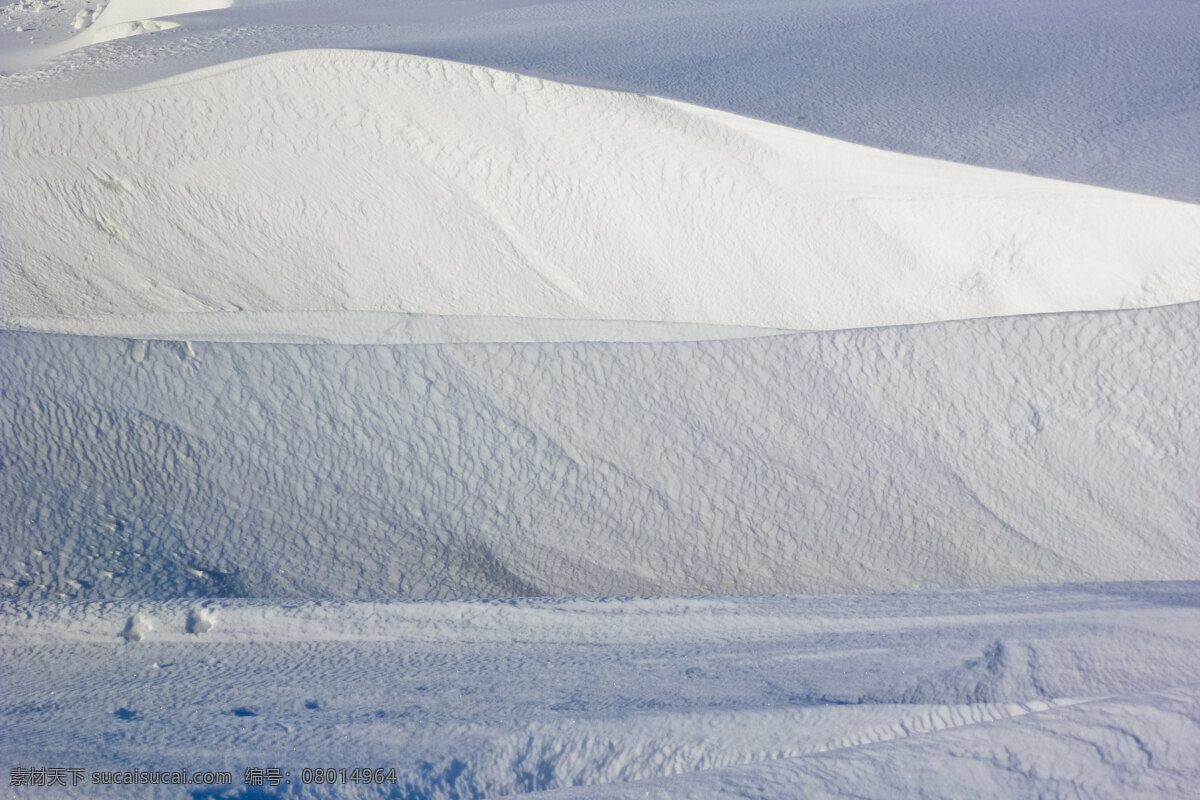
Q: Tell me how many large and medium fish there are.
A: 0